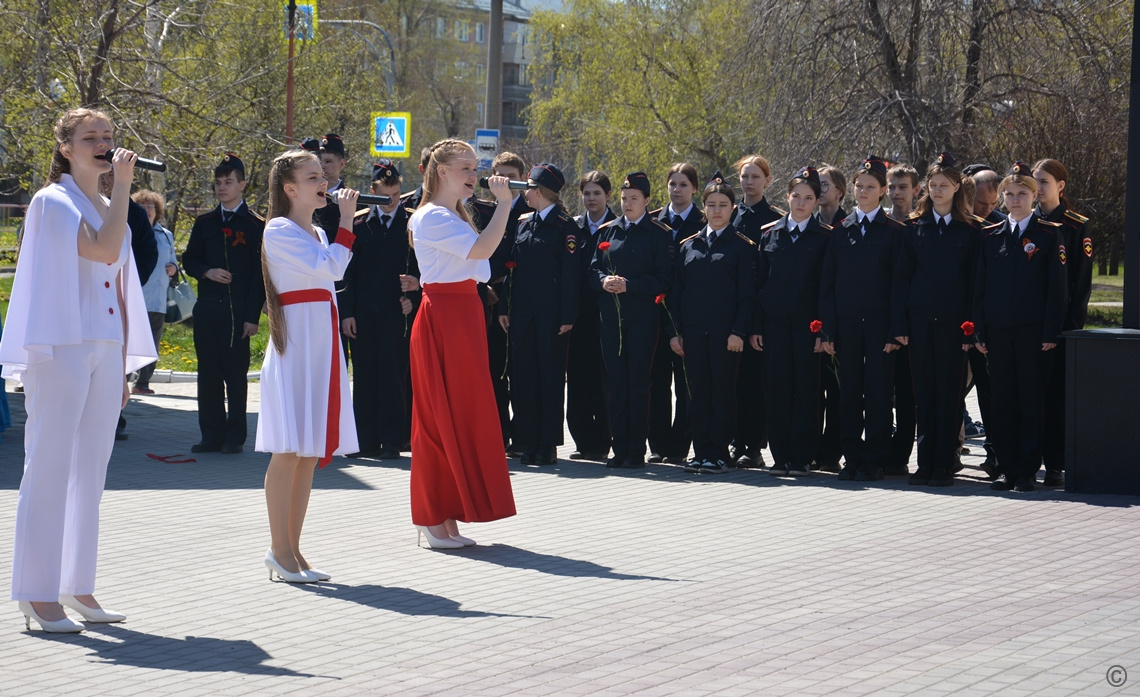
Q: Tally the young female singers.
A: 3